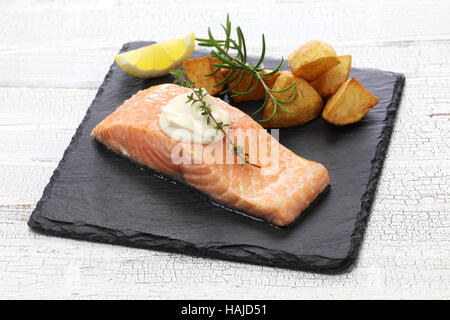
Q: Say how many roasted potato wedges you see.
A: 6